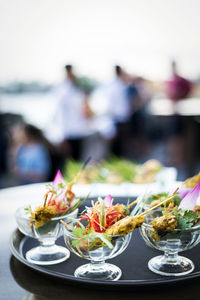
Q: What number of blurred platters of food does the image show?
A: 1